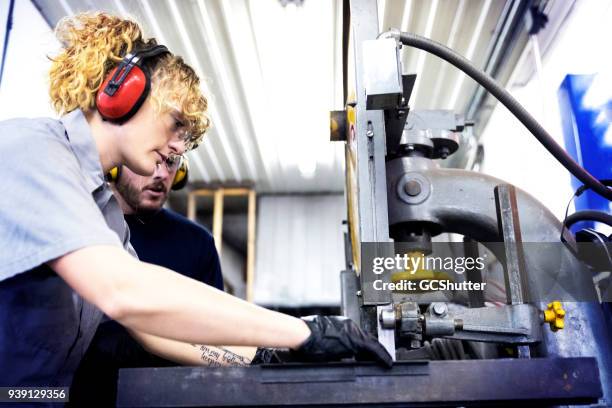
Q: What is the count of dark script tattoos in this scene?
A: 1